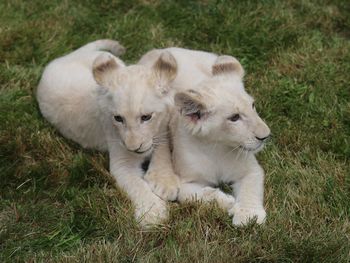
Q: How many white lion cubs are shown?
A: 2